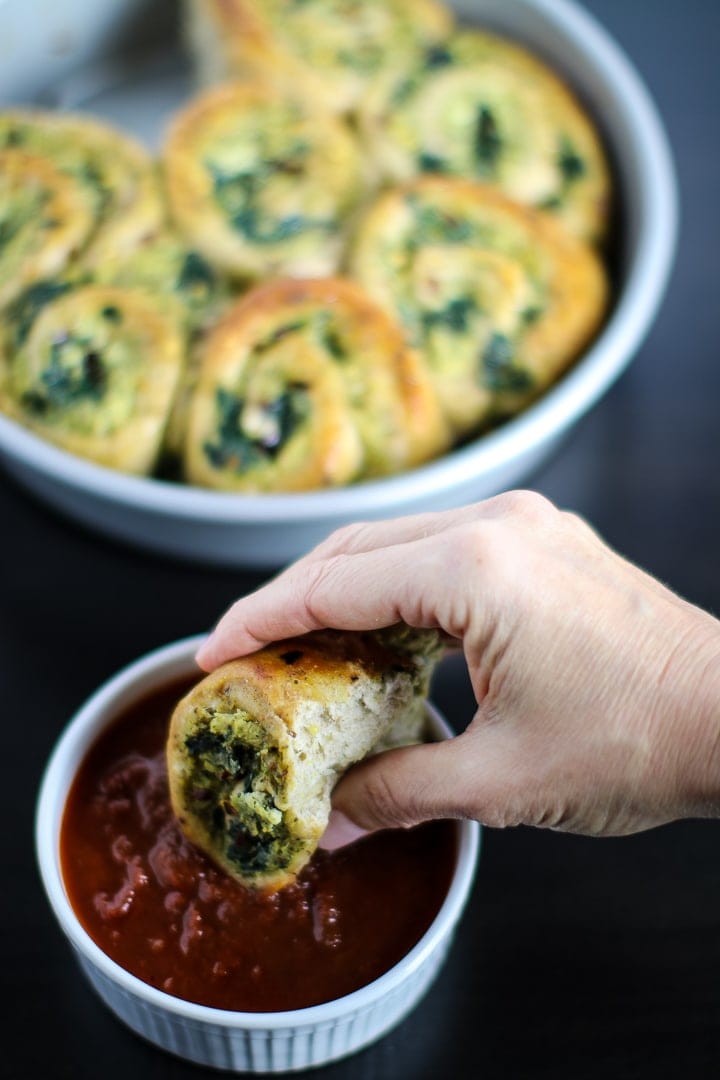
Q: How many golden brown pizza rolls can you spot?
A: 8